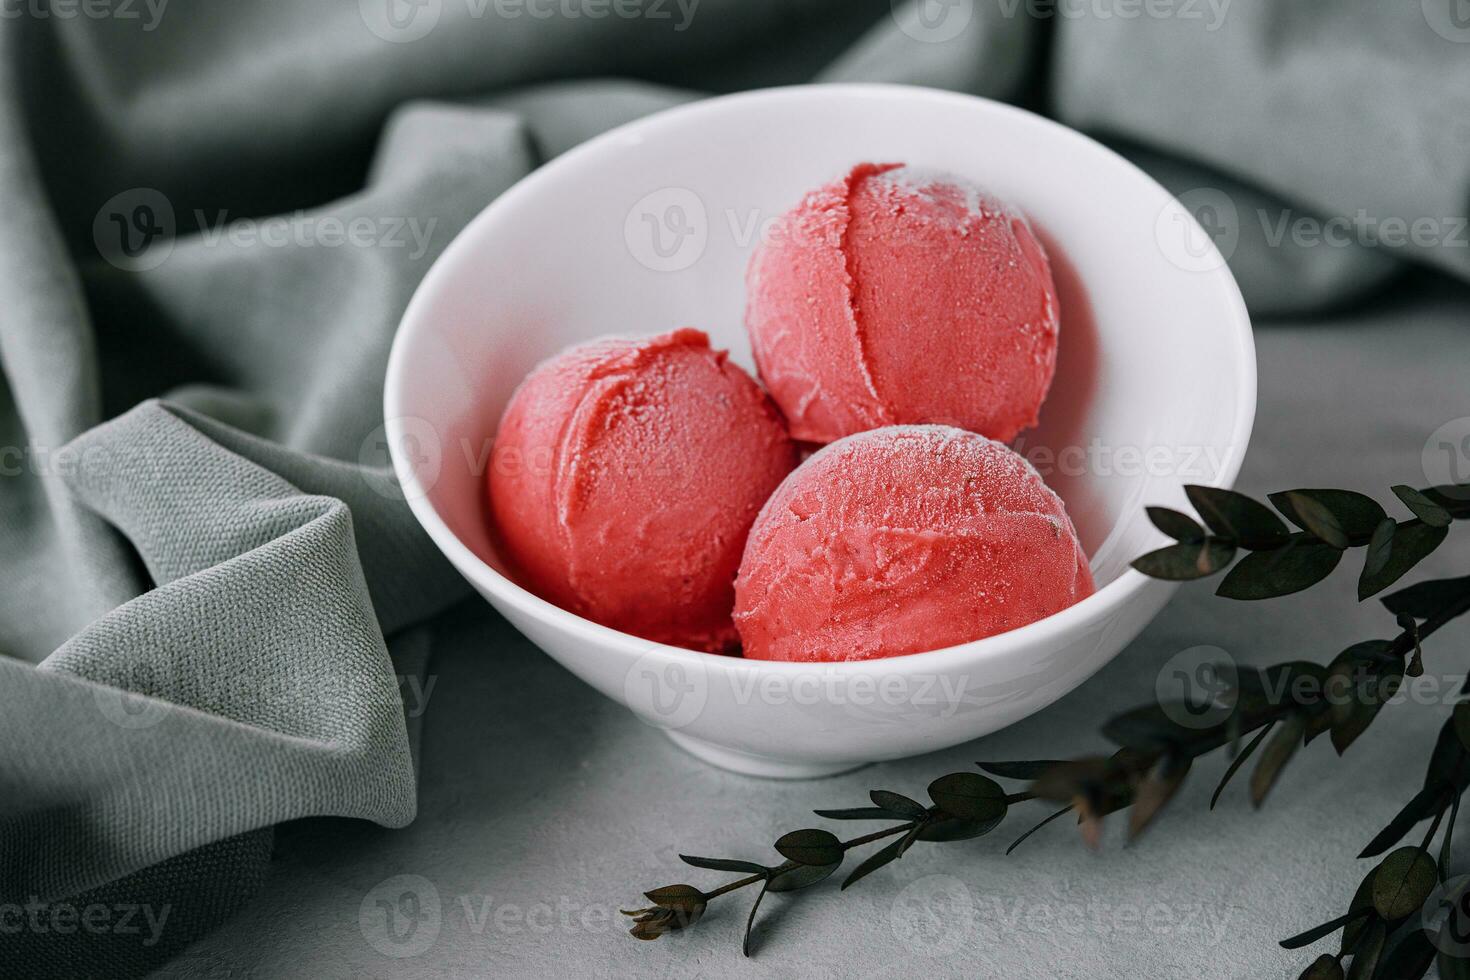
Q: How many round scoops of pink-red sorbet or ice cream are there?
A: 3